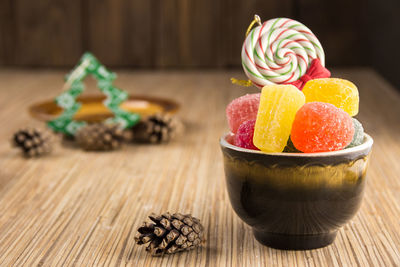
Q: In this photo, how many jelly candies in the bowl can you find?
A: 6